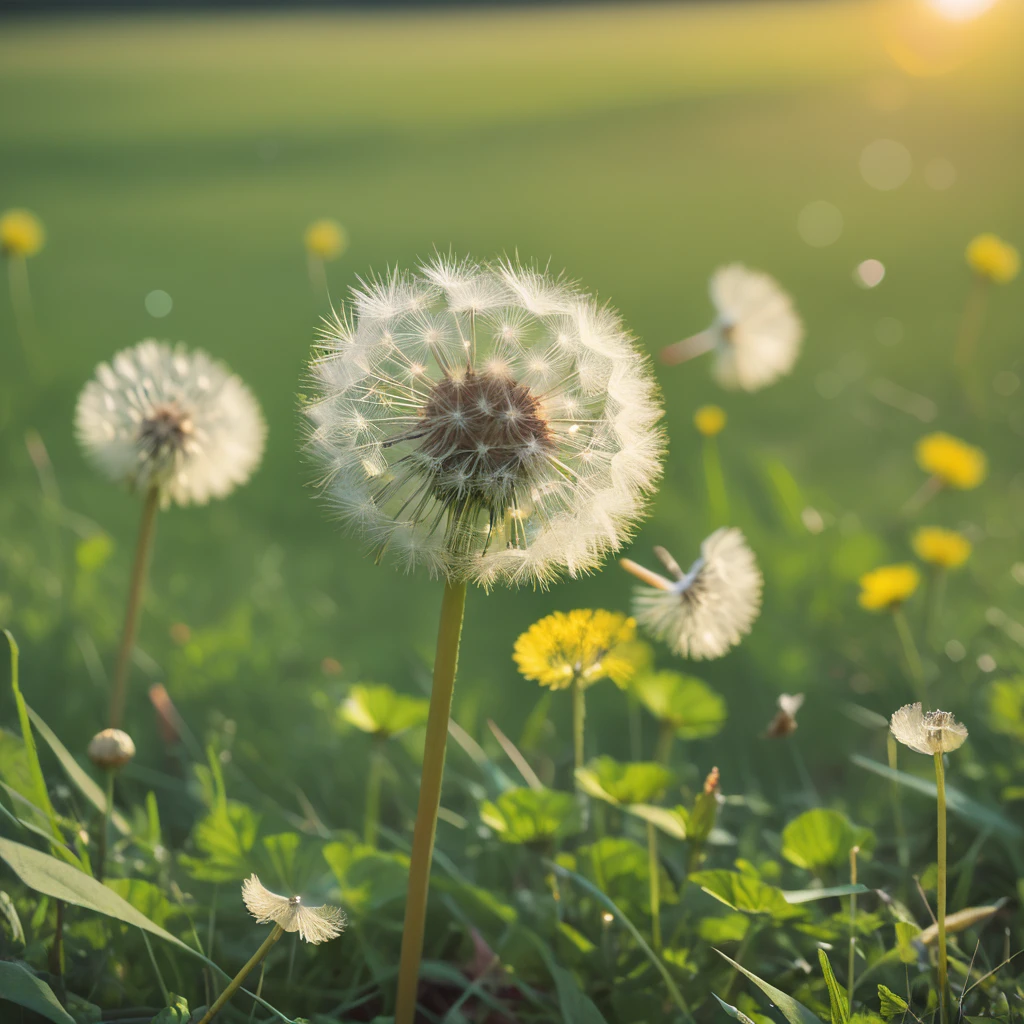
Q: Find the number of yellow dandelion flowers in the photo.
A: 8